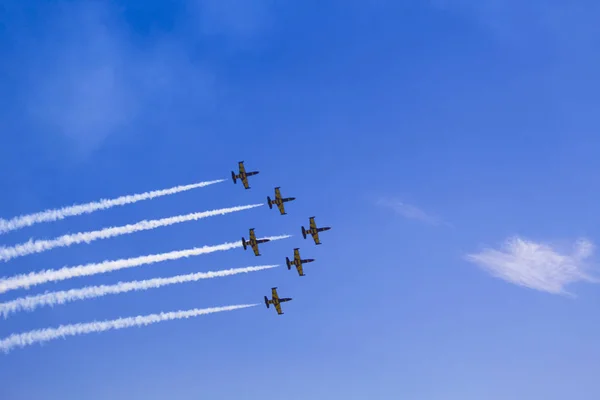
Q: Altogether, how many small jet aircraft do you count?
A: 6